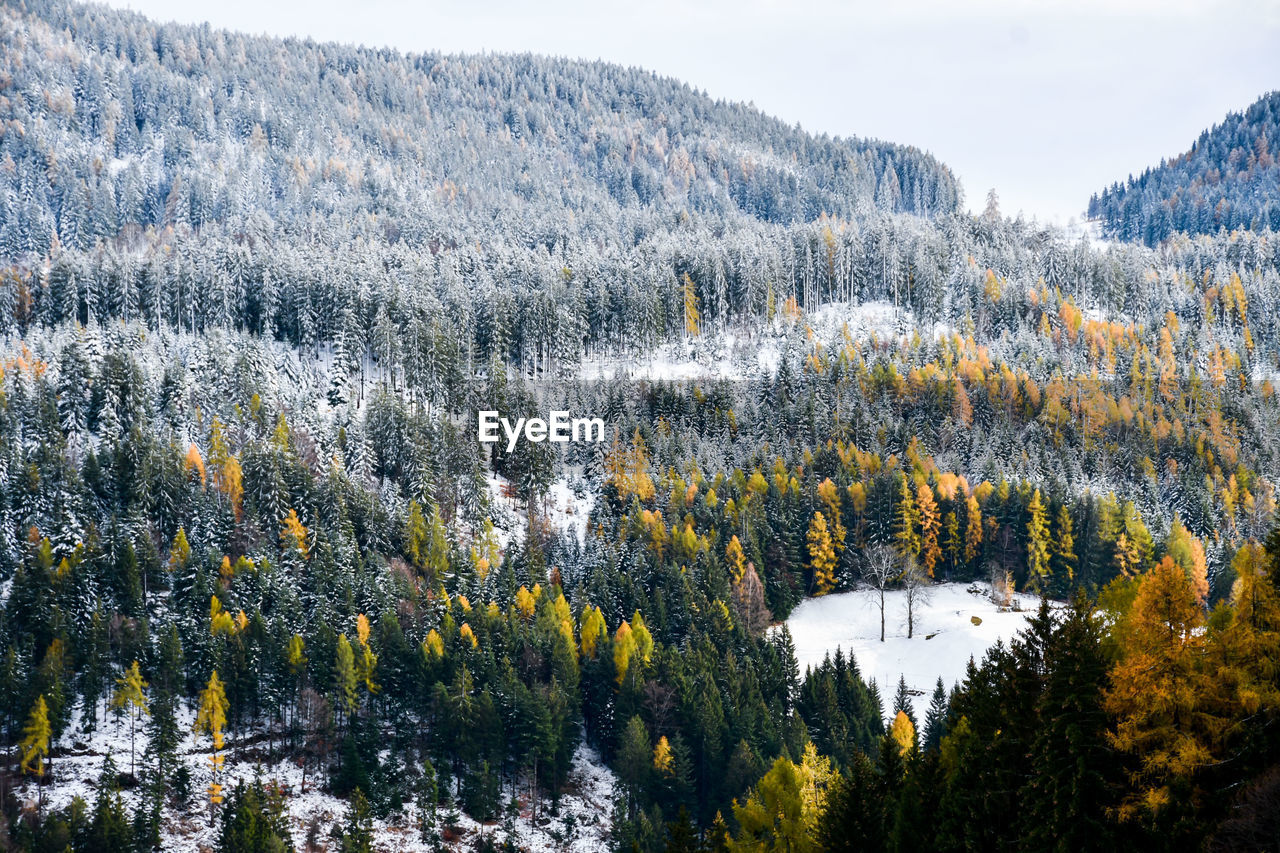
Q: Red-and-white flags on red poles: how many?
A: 0